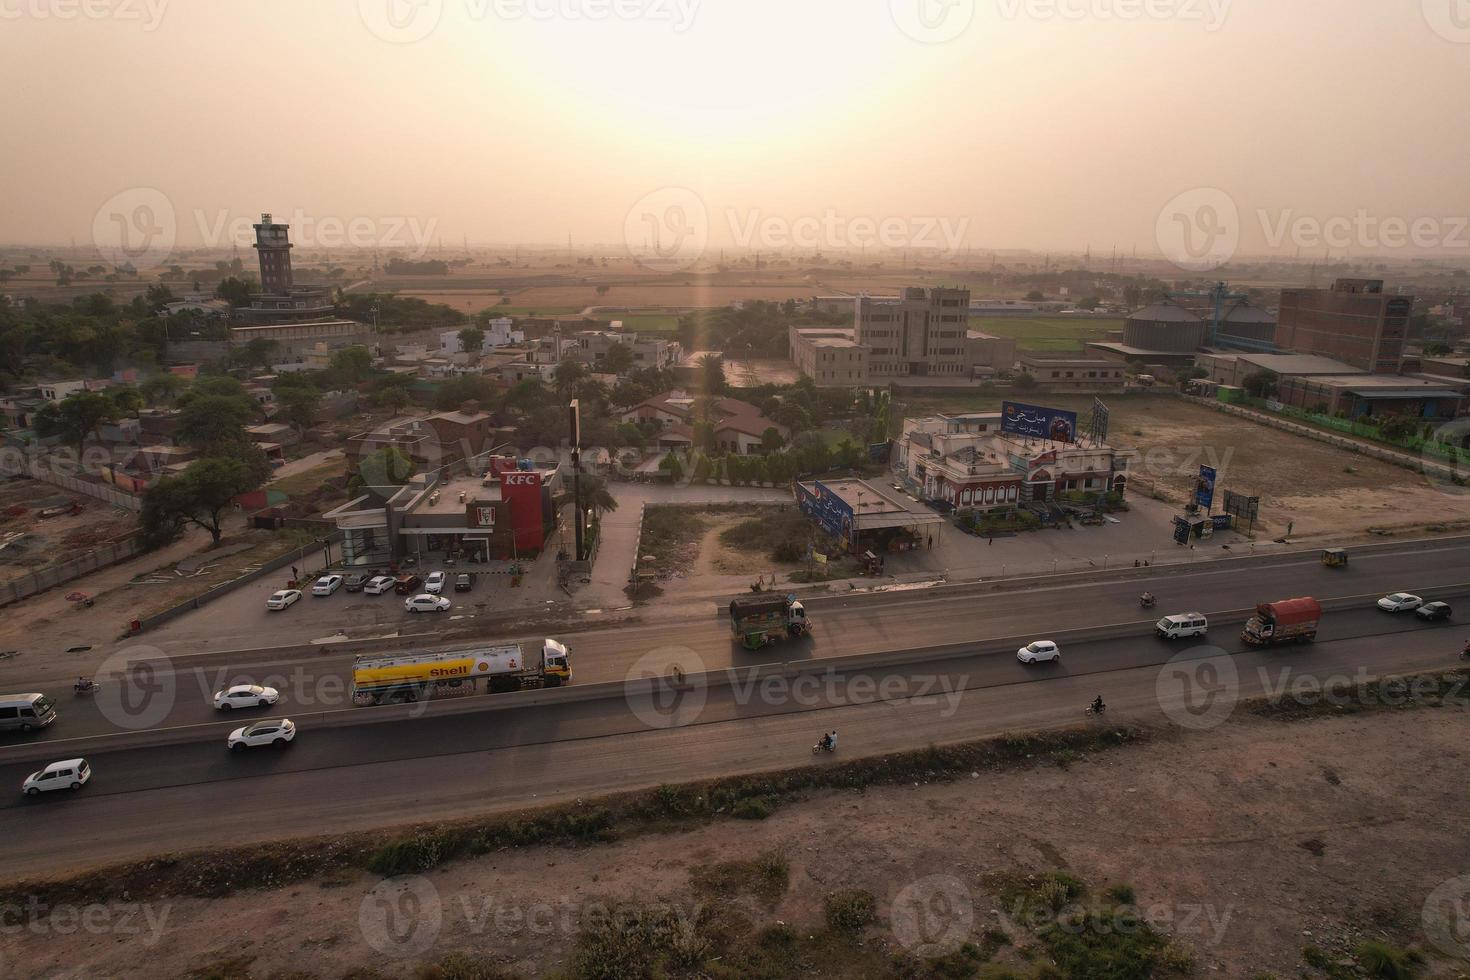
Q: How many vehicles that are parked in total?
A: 8